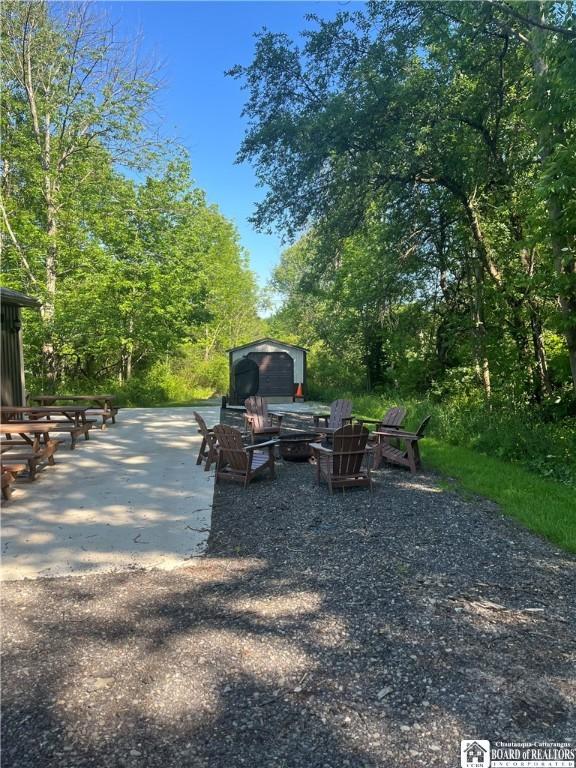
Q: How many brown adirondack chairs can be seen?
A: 7